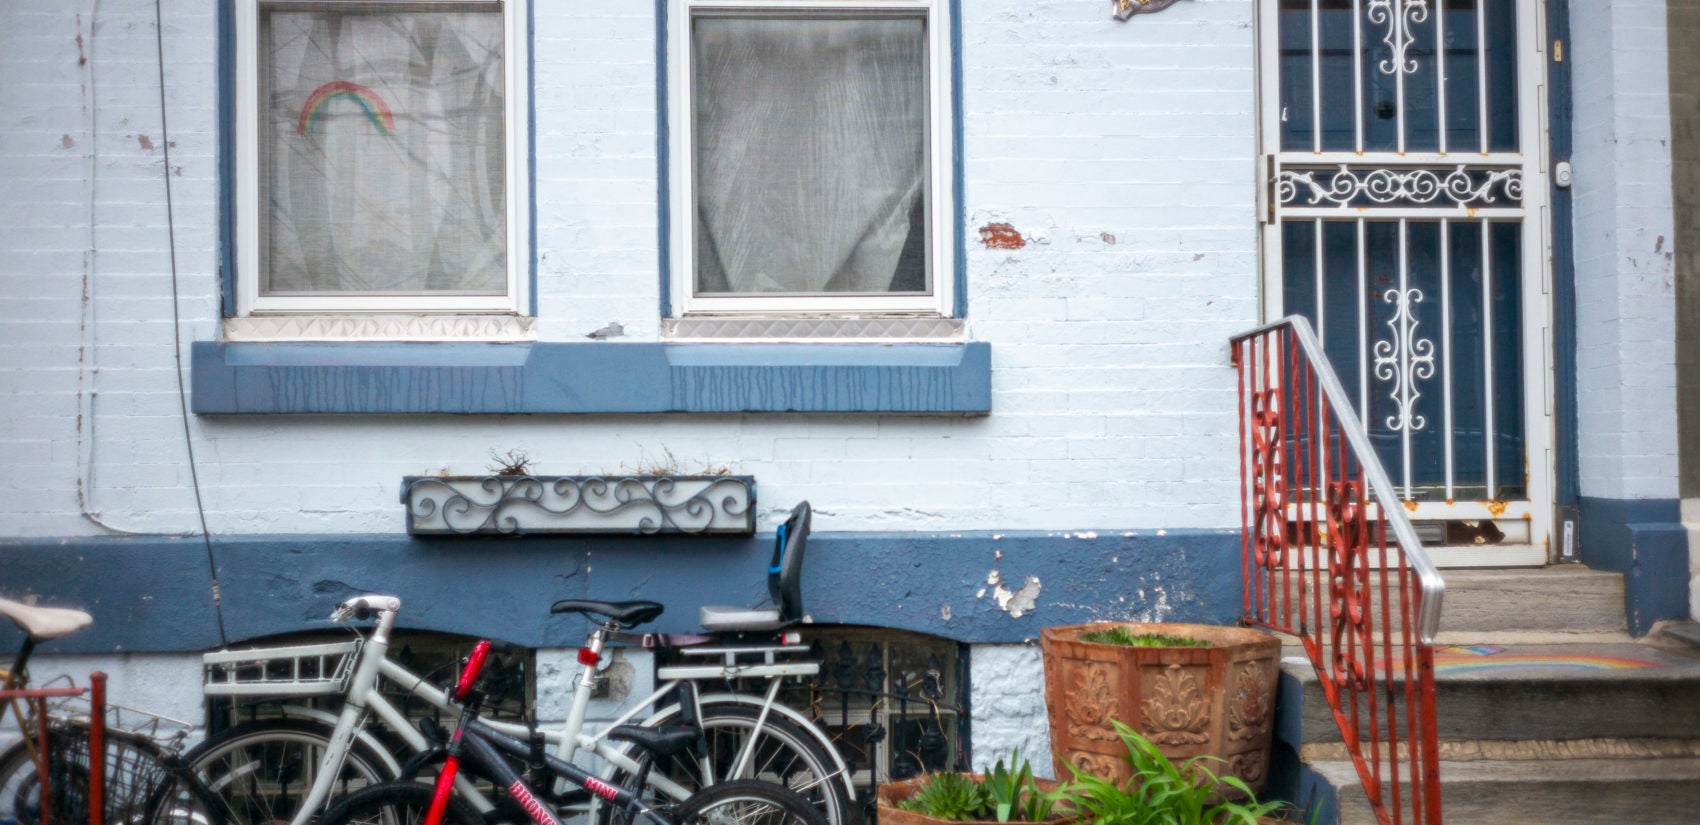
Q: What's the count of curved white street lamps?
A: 0